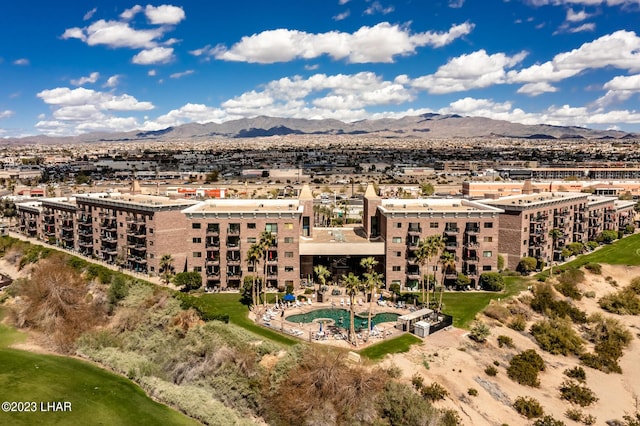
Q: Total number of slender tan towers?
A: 2